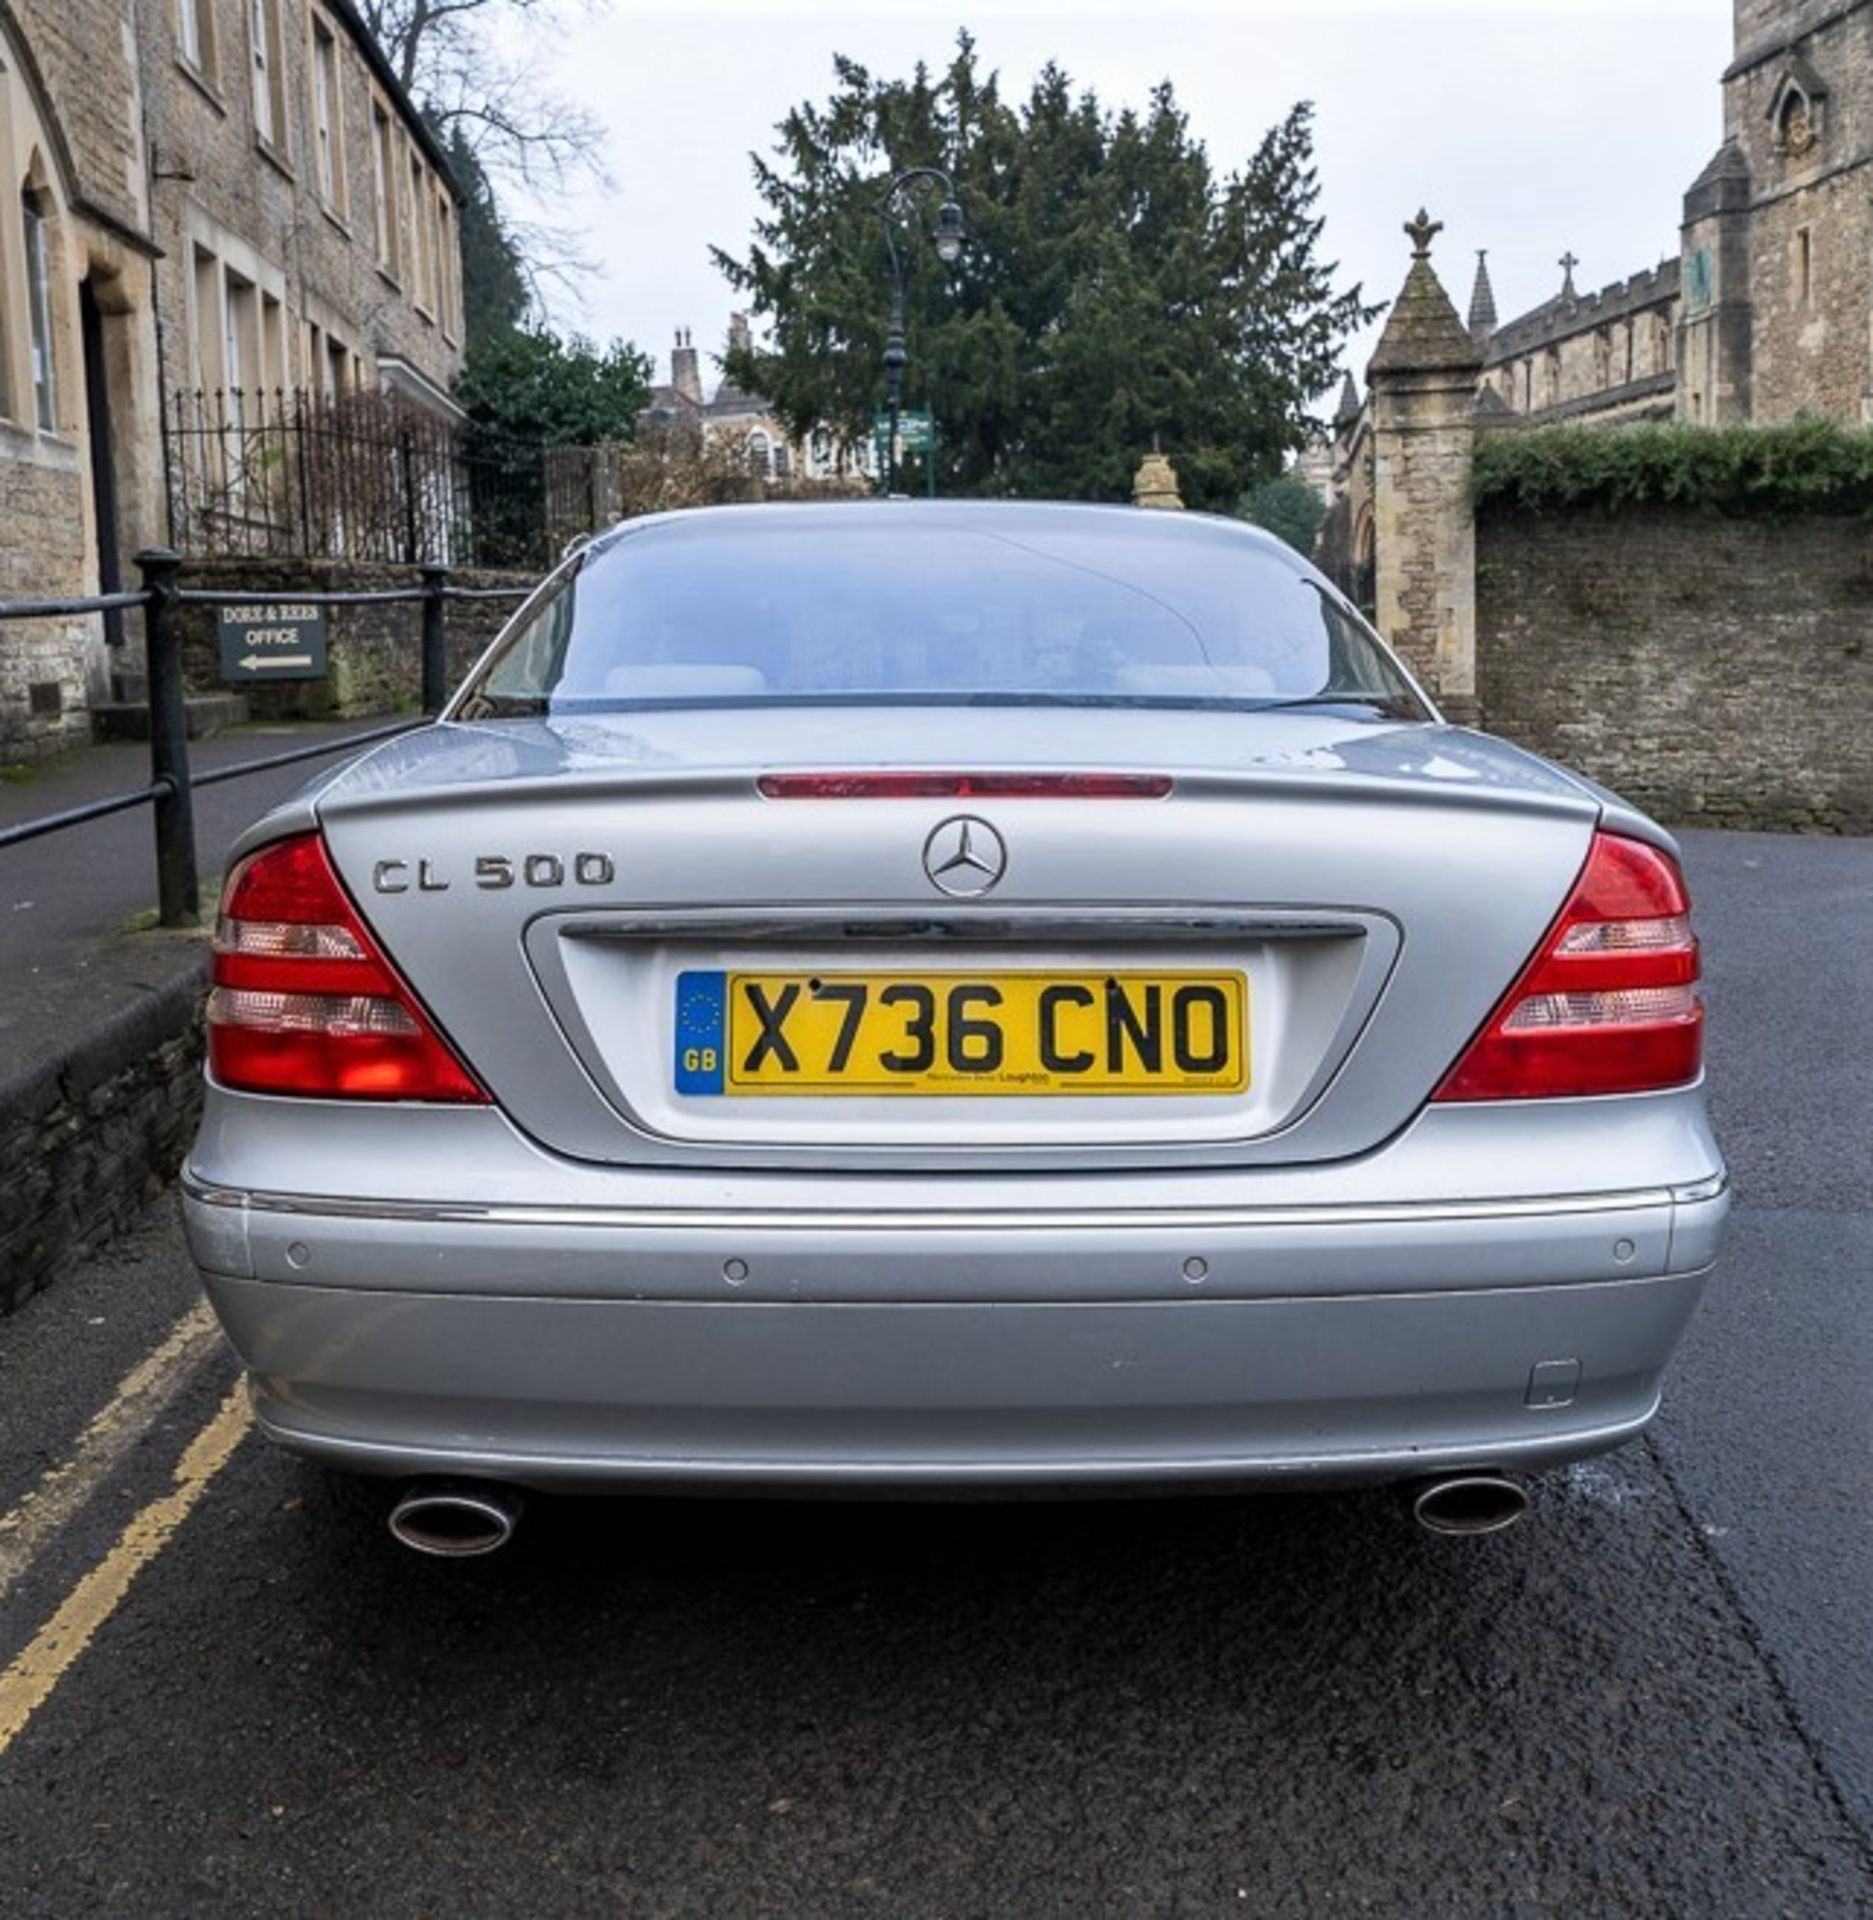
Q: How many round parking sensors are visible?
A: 4